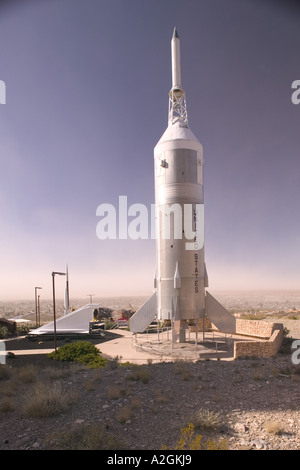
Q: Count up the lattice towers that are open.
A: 1